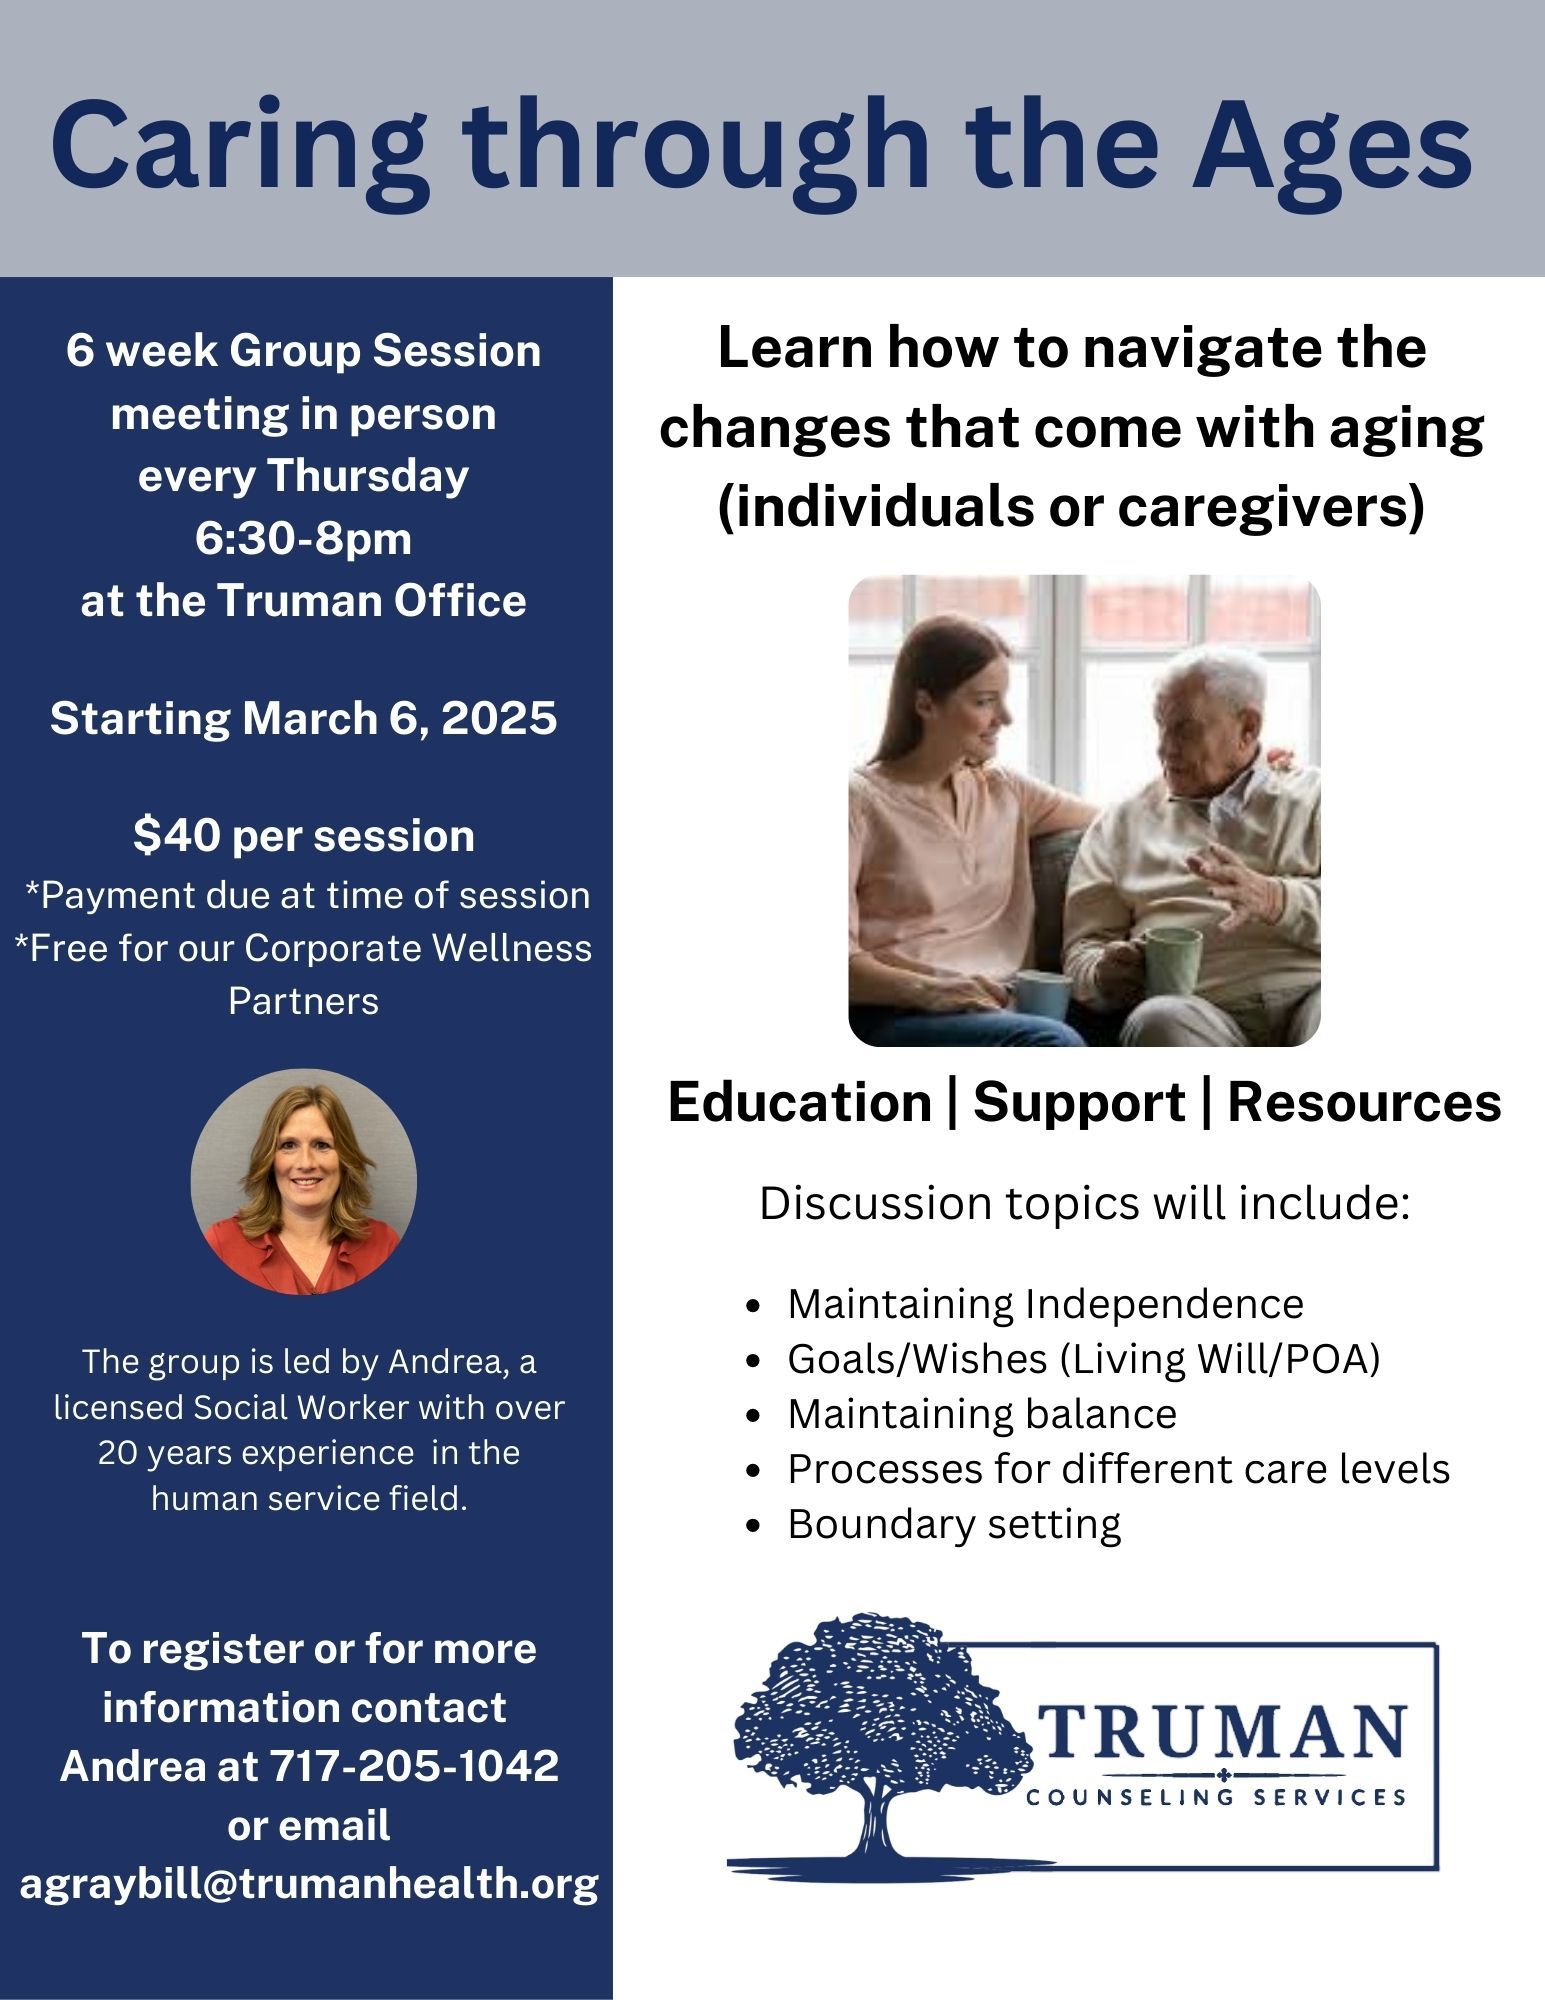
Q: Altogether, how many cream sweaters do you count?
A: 1